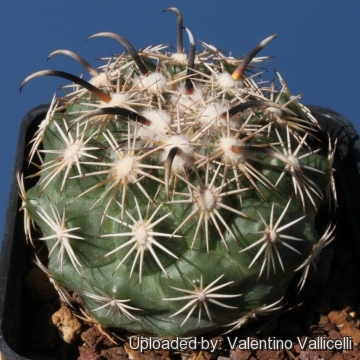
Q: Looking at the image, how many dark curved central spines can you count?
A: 10